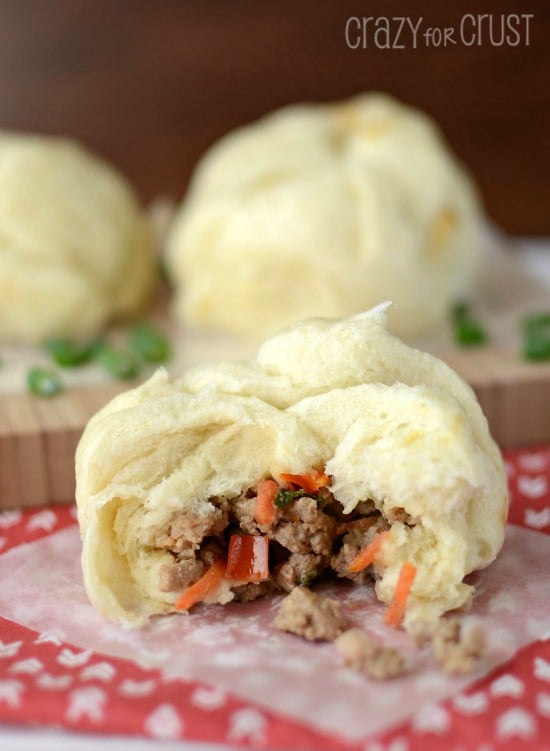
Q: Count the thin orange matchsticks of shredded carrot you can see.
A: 4